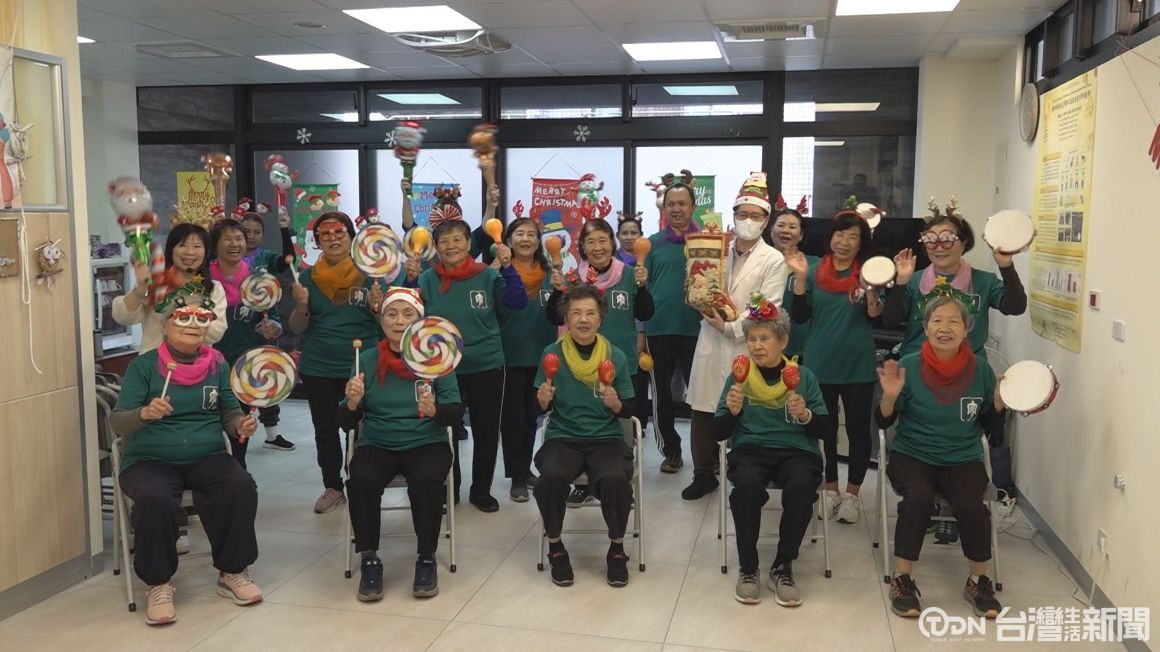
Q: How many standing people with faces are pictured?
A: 13